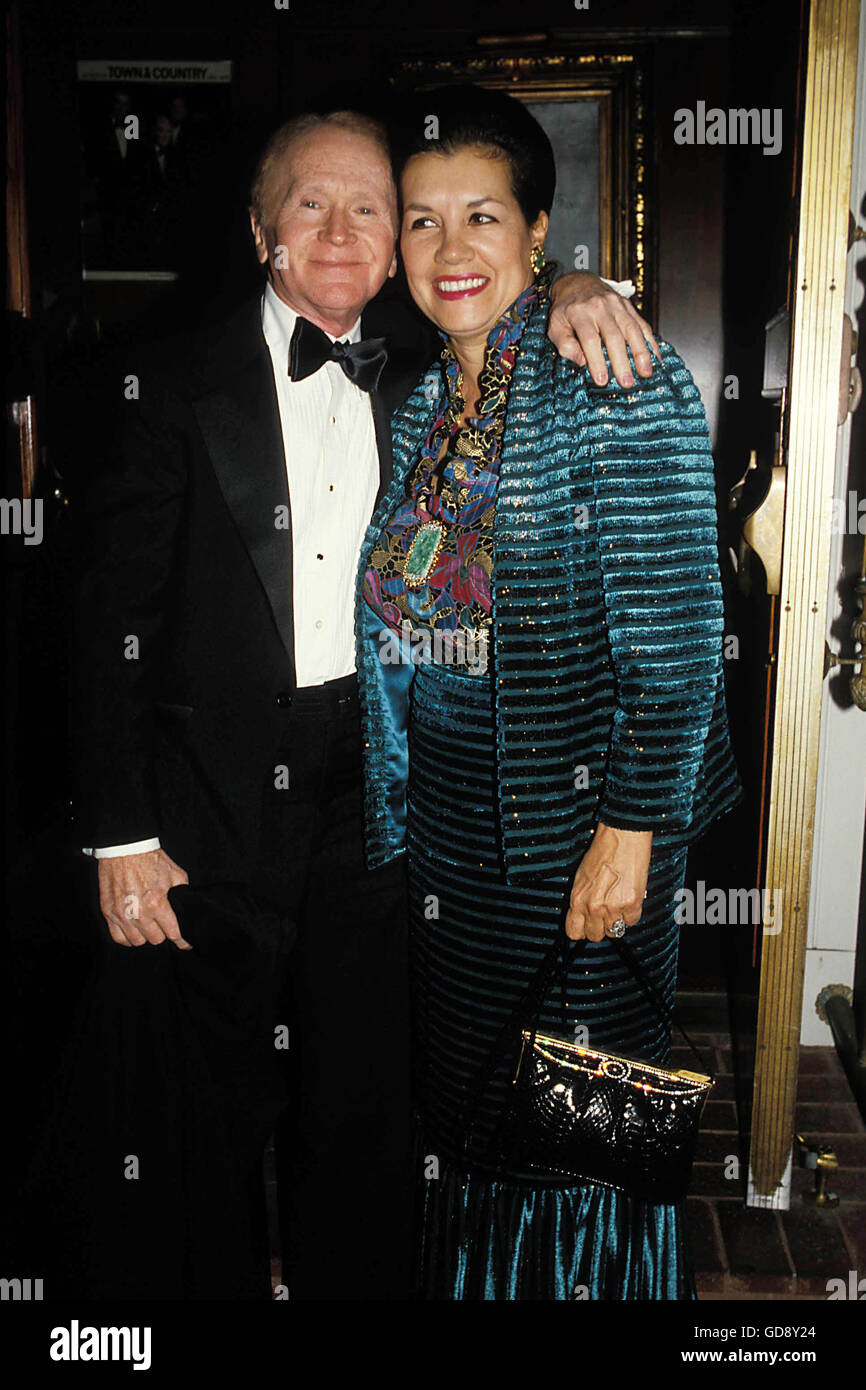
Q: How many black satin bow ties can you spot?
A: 1